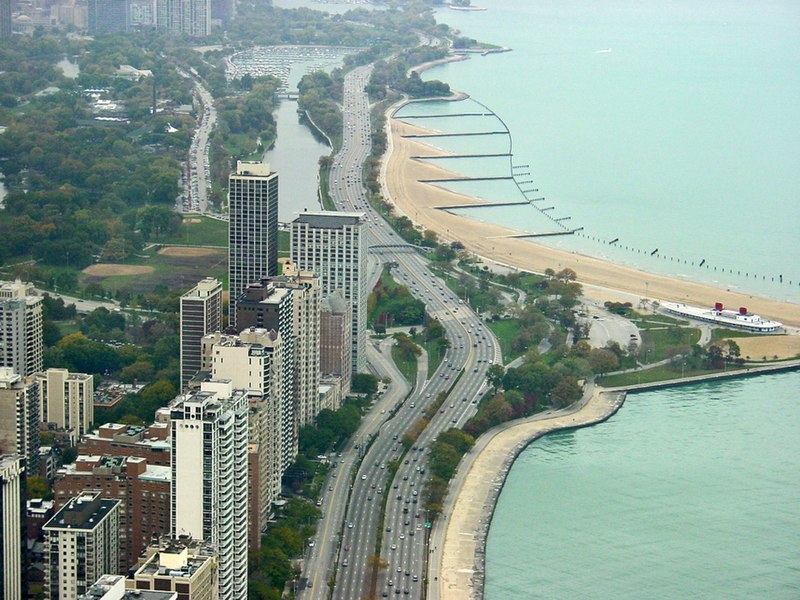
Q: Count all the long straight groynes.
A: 6